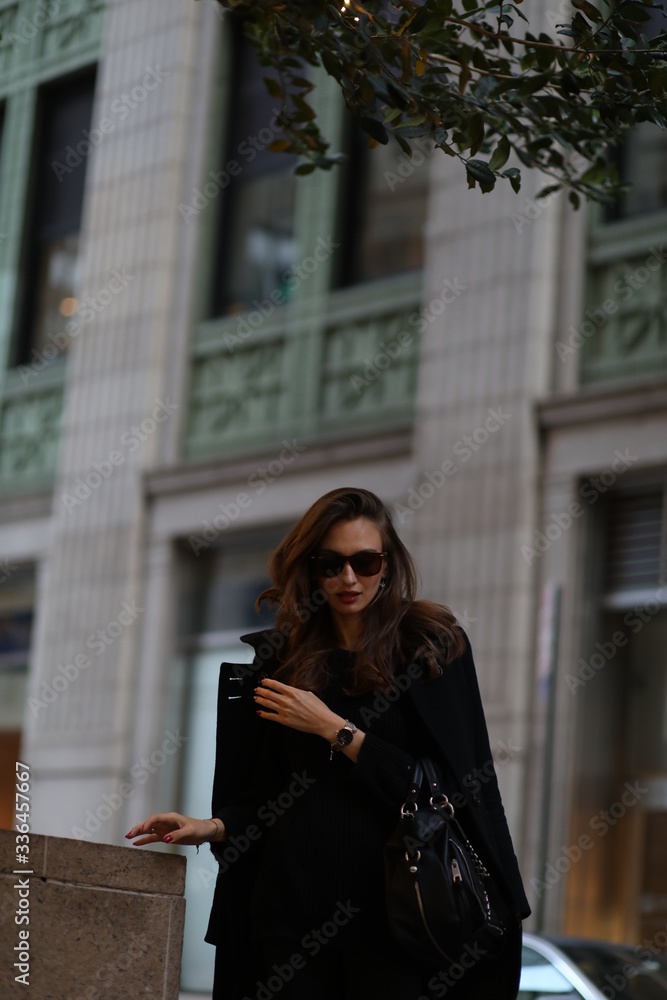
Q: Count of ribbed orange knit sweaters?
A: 0